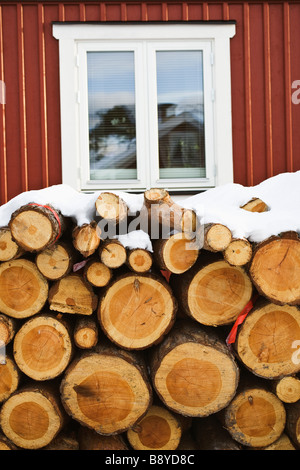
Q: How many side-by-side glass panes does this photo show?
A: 2